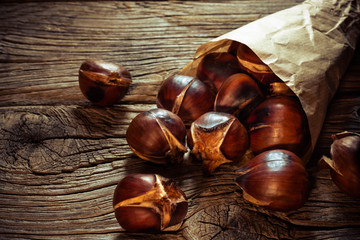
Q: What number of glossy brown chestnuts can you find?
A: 11